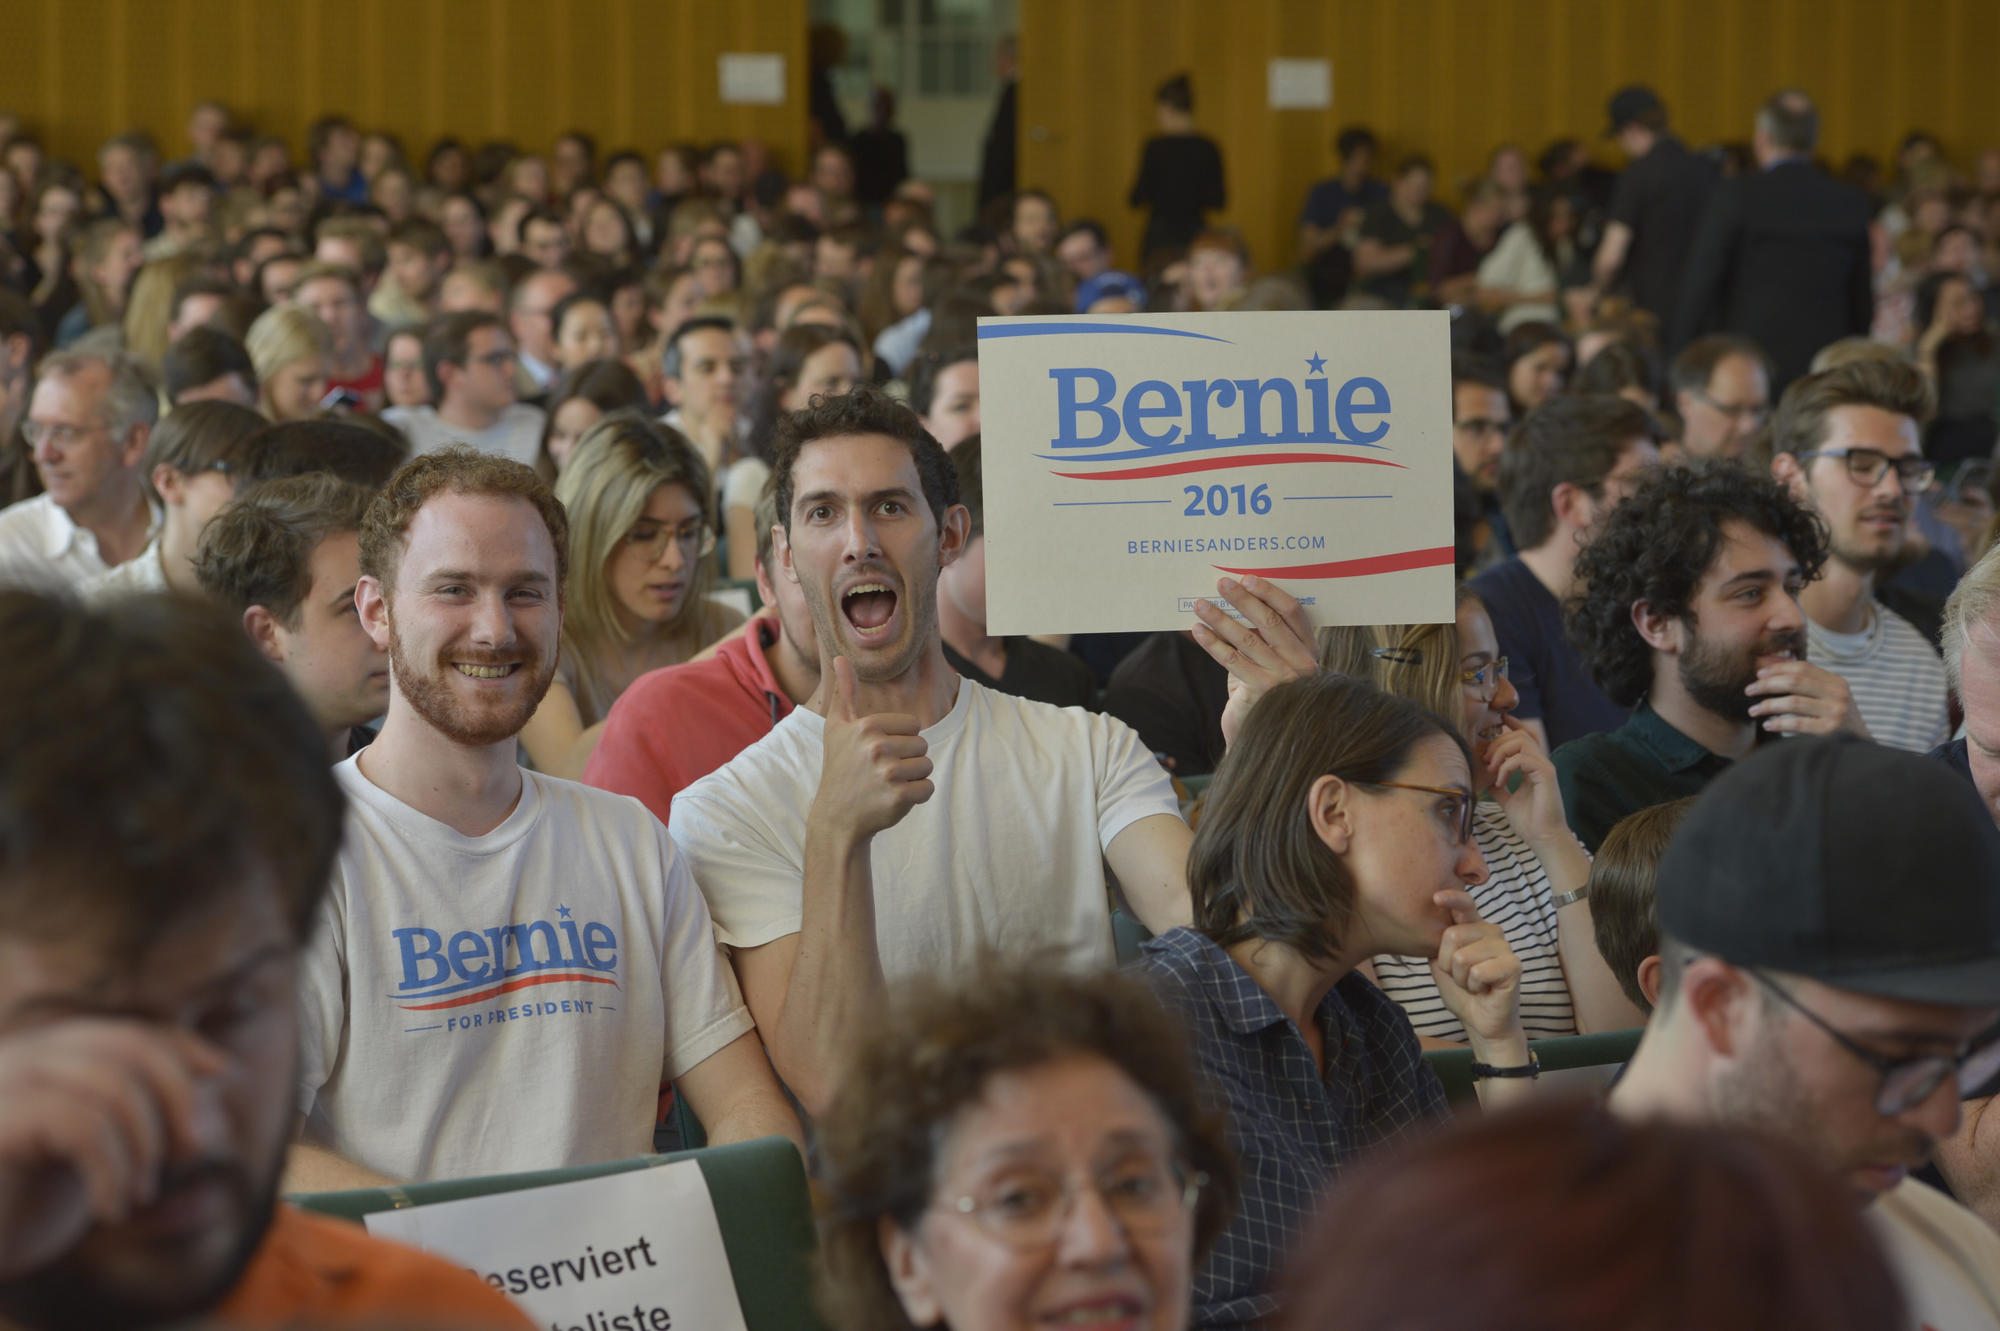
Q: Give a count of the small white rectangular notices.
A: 2